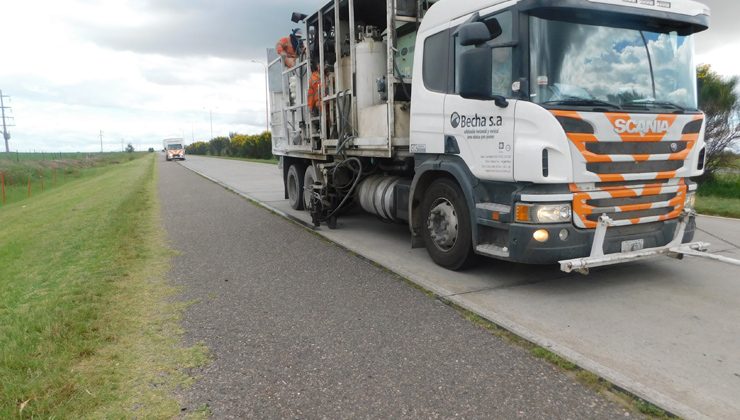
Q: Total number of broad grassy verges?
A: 1